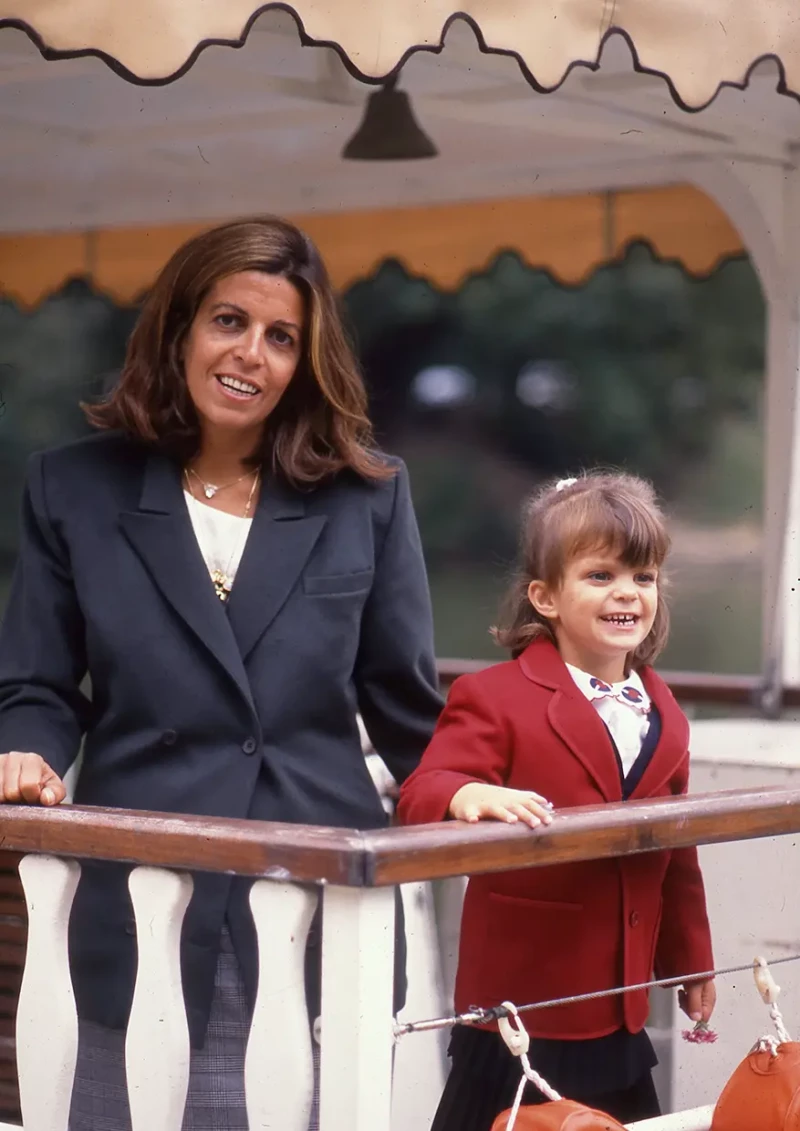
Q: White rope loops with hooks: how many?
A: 2